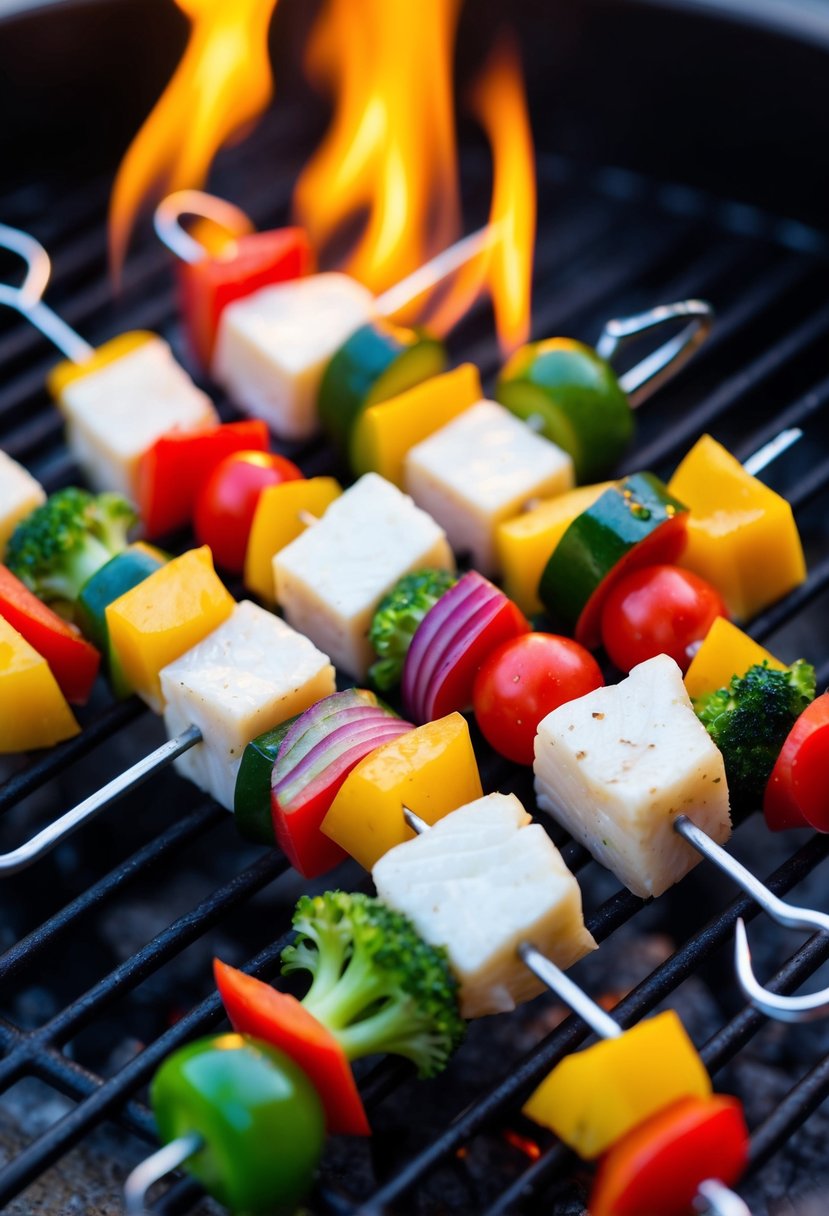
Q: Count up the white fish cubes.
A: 8